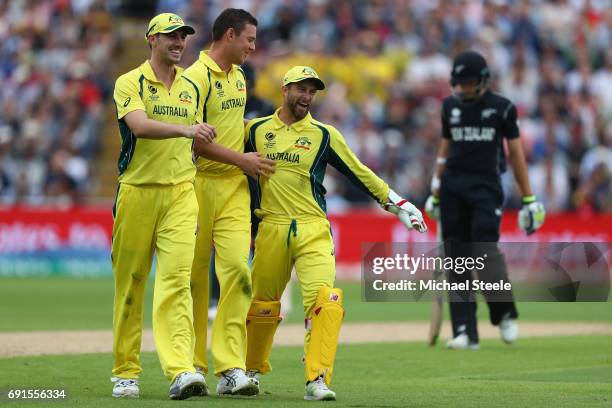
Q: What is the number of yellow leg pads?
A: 2